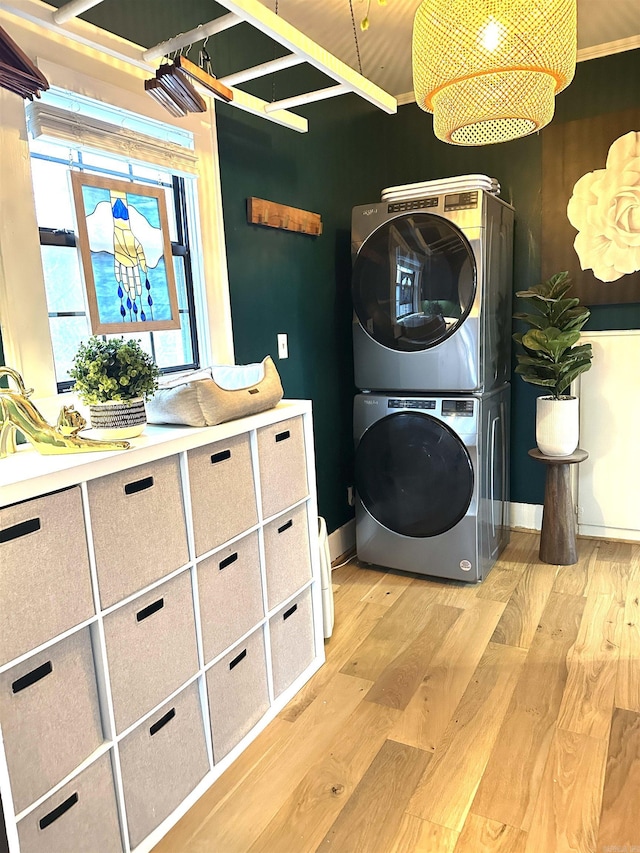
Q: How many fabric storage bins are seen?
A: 12